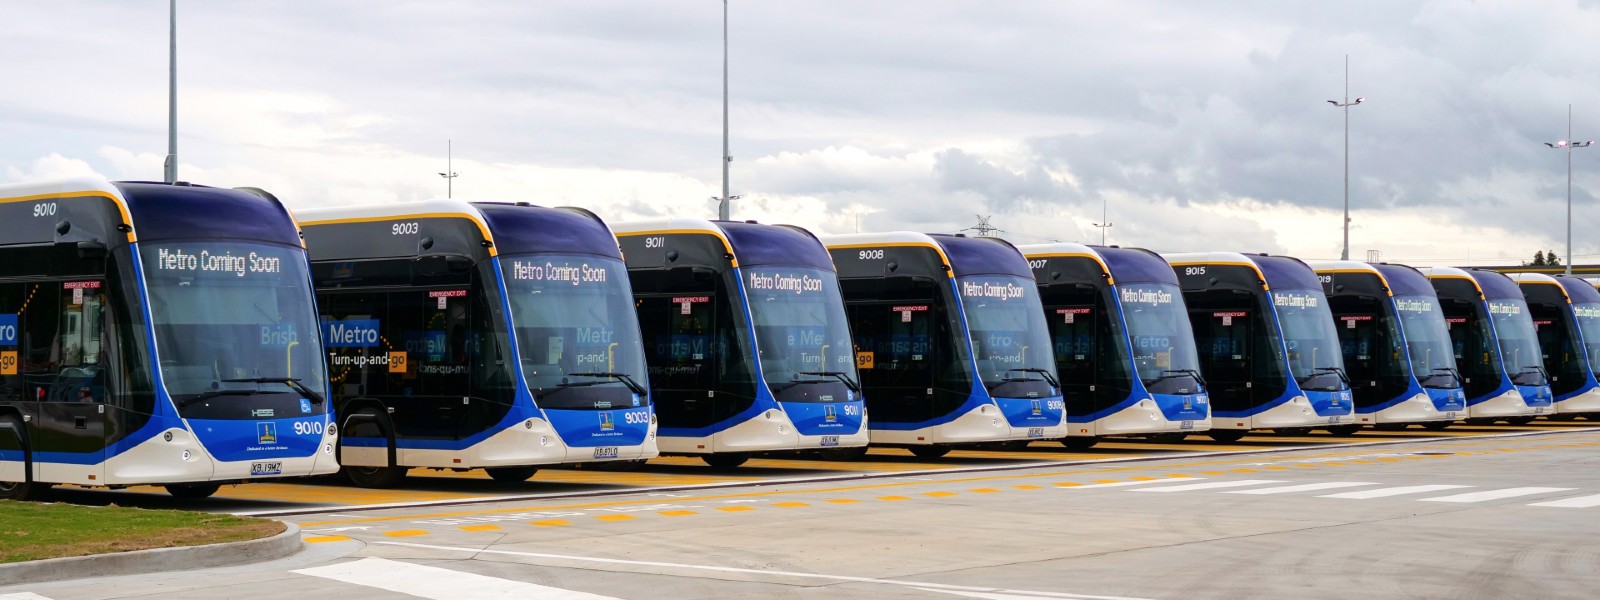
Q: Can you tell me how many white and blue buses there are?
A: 9